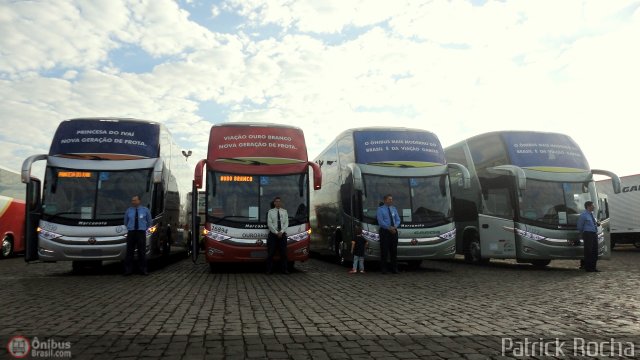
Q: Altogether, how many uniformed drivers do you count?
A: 4